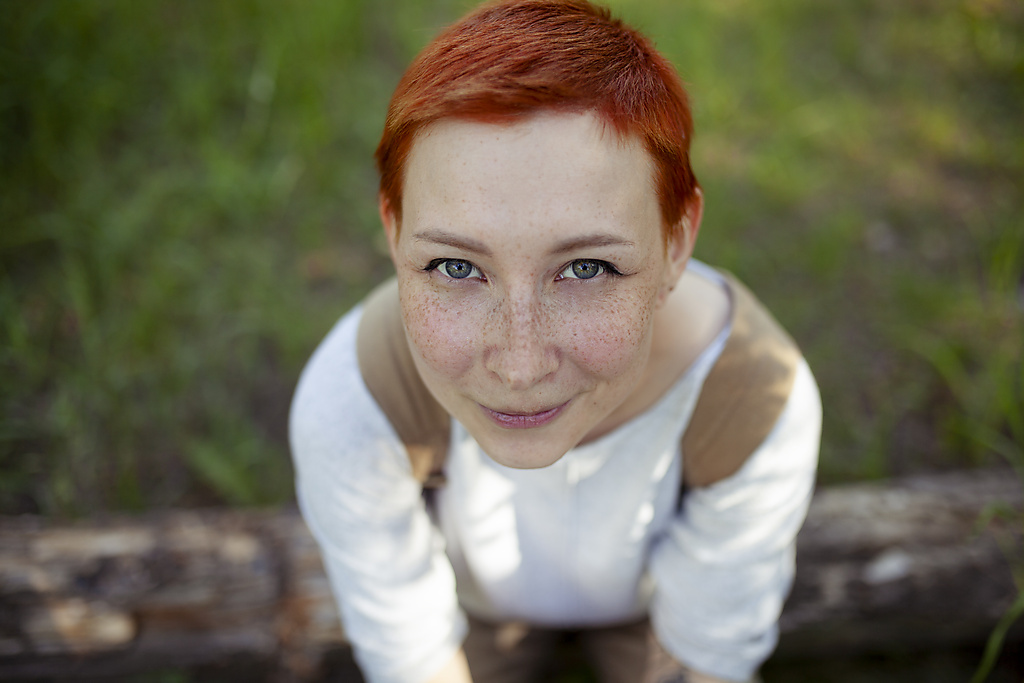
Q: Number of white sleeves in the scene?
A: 2